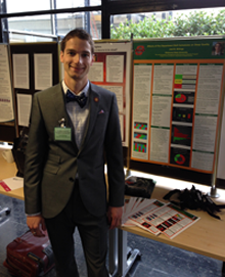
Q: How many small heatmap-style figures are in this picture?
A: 3